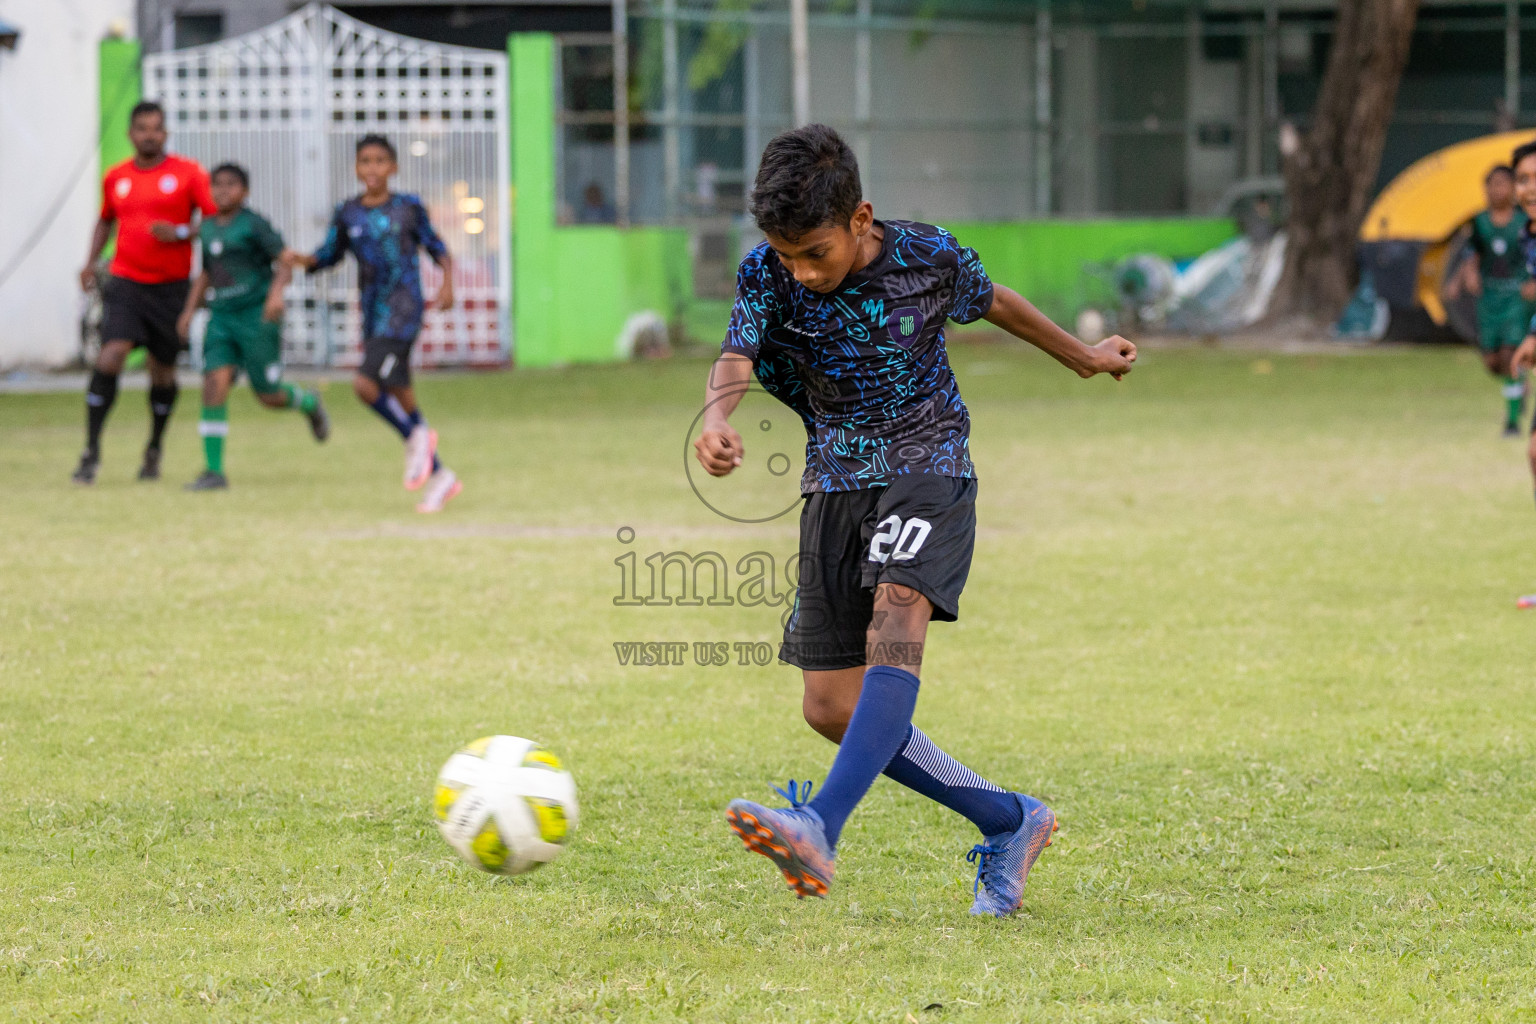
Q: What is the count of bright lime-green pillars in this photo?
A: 2